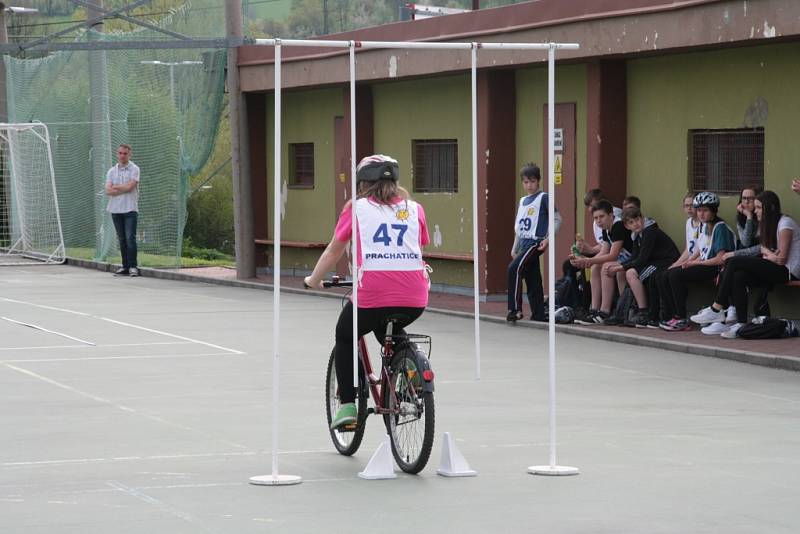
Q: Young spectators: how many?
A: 9